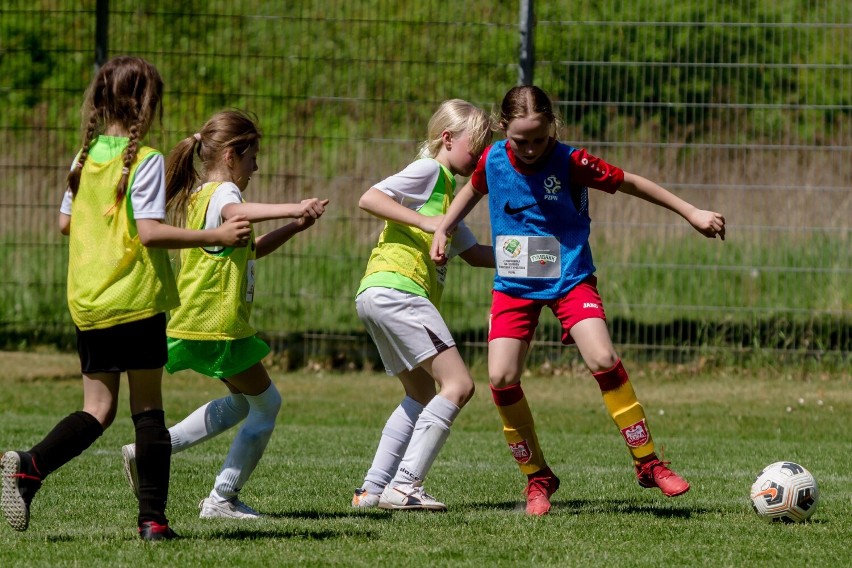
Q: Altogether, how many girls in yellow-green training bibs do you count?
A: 3